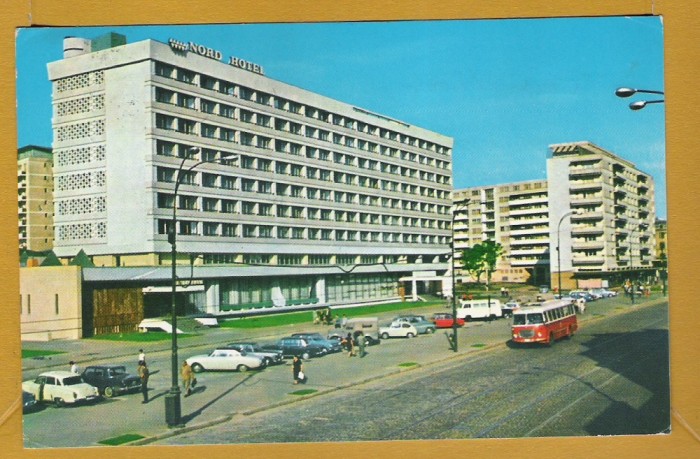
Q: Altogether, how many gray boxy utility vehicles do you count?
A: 1